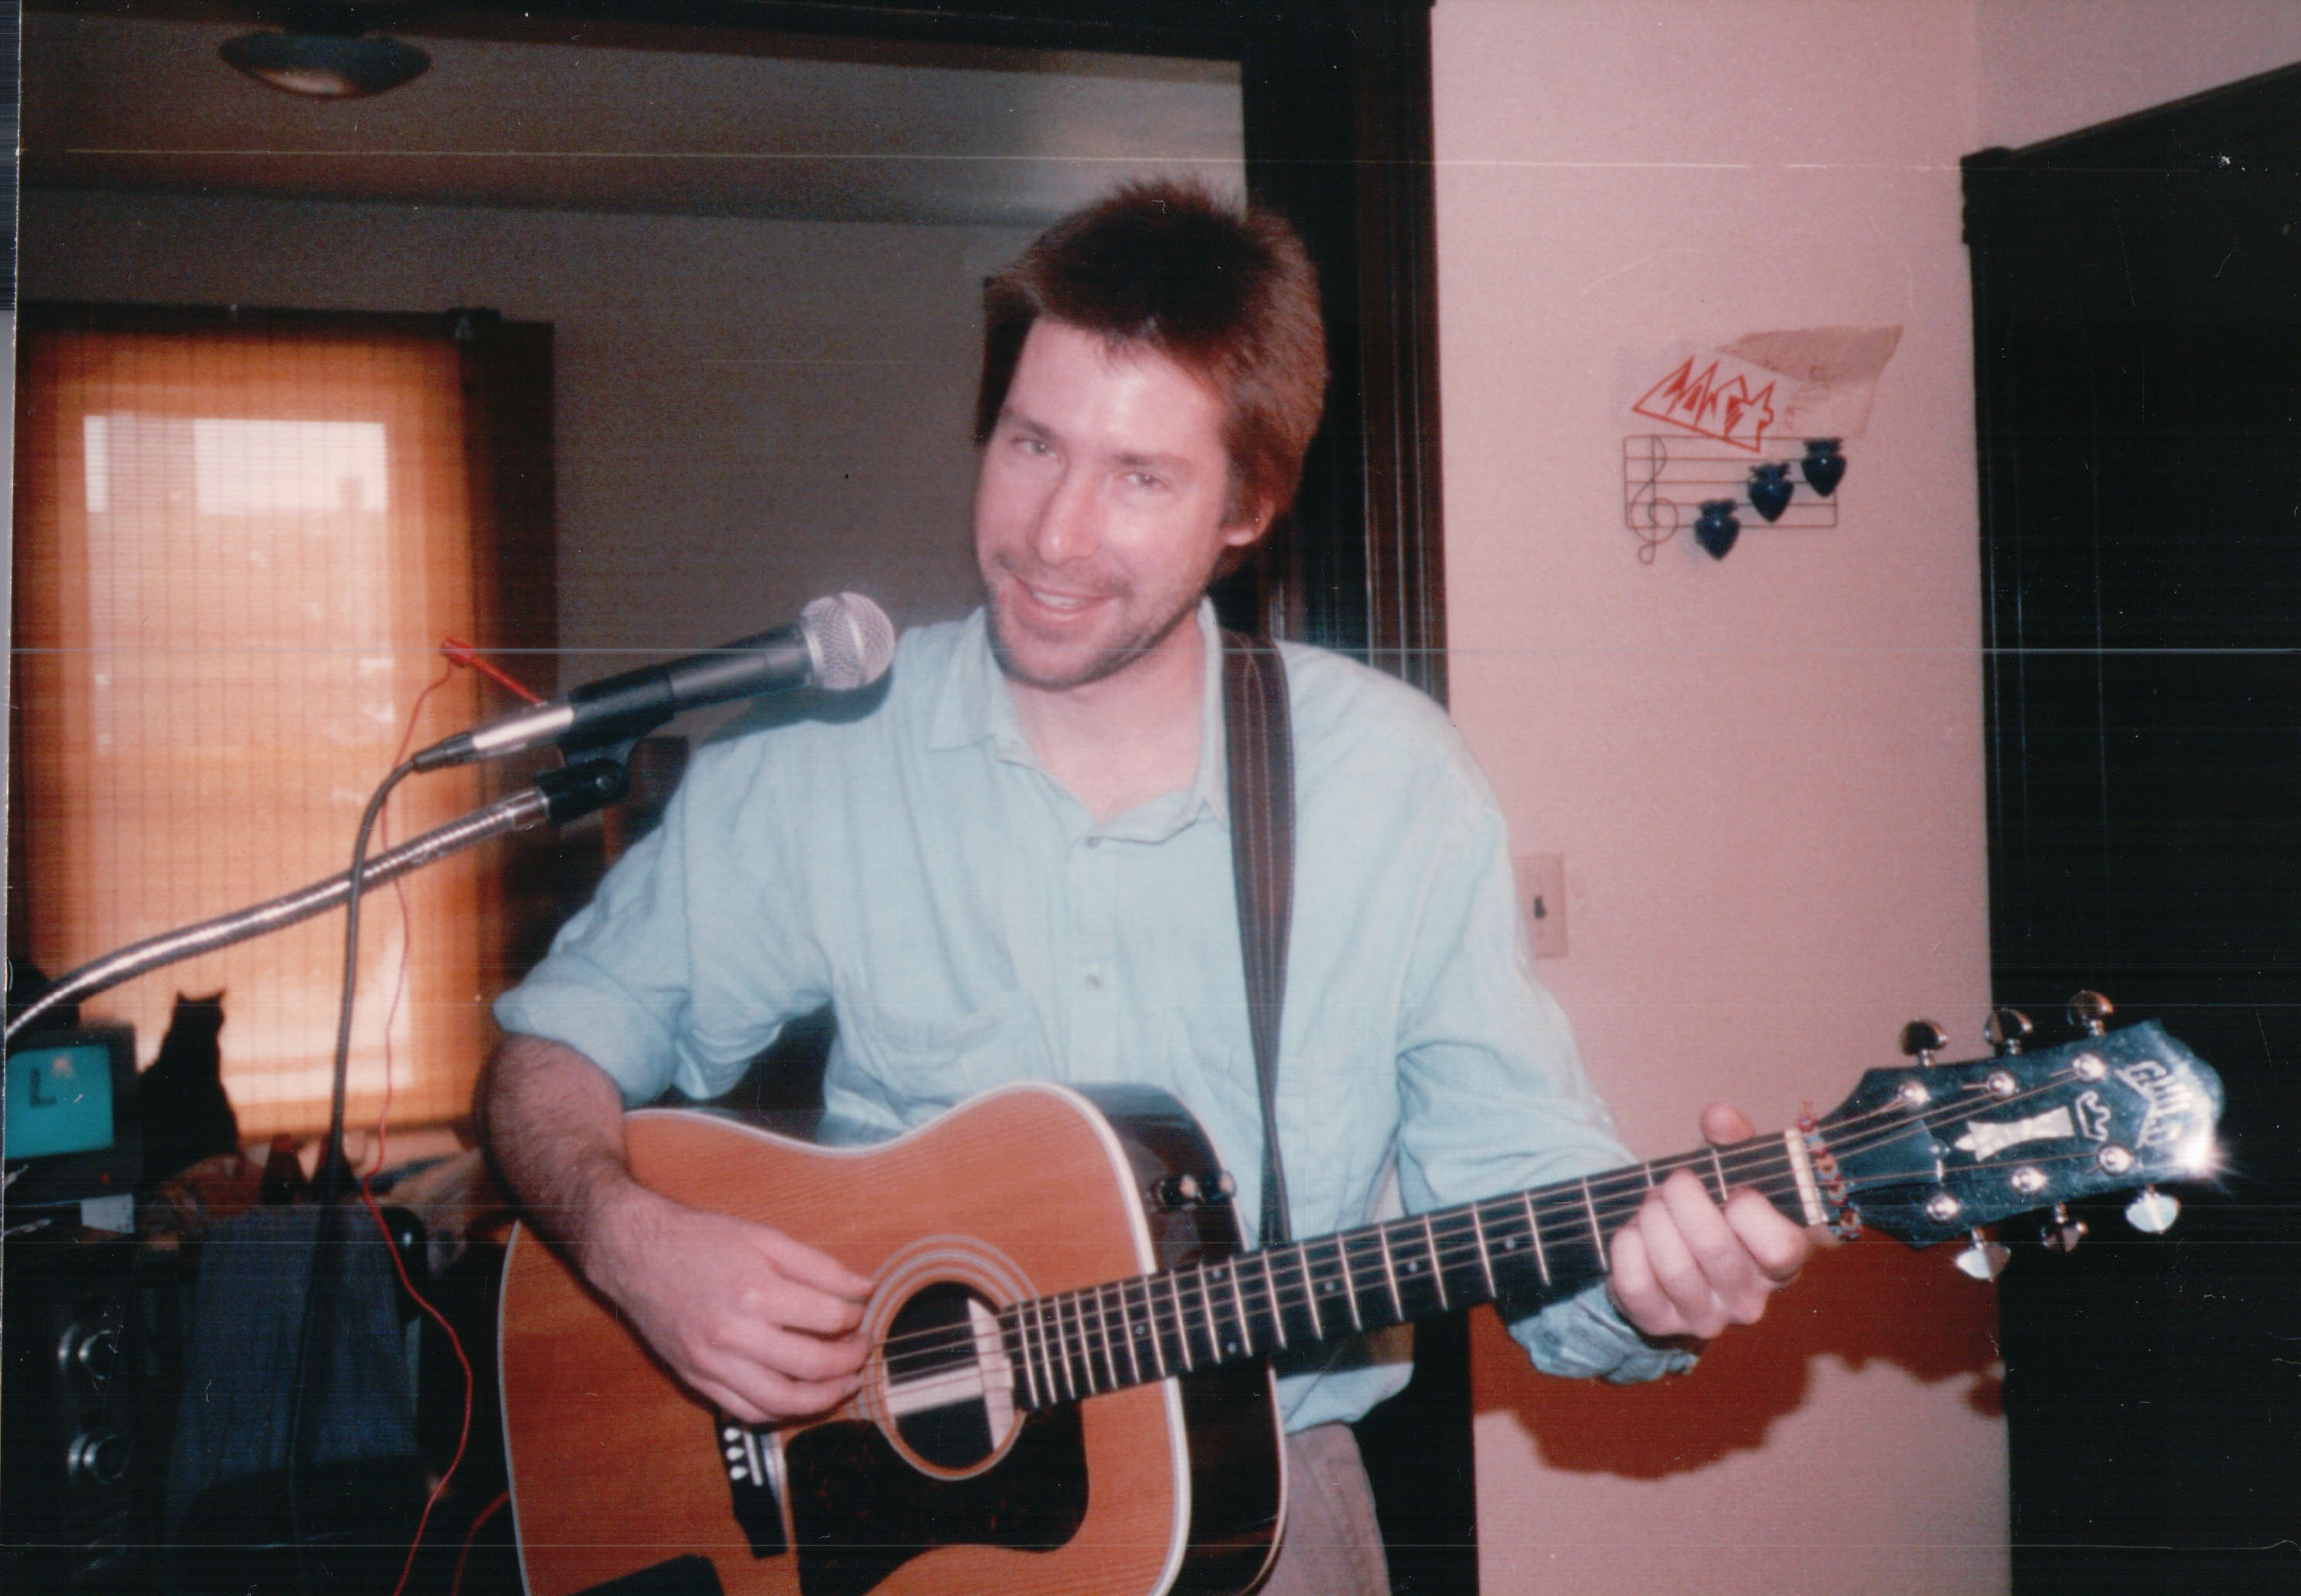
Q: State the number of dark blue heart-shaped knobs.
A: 3